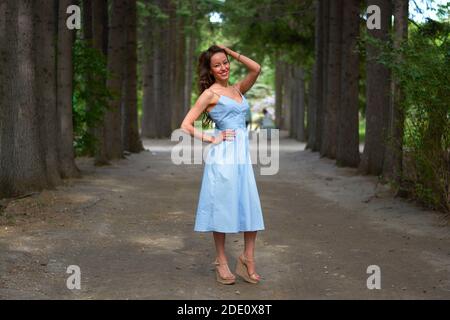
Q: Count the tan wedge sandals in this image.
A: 2